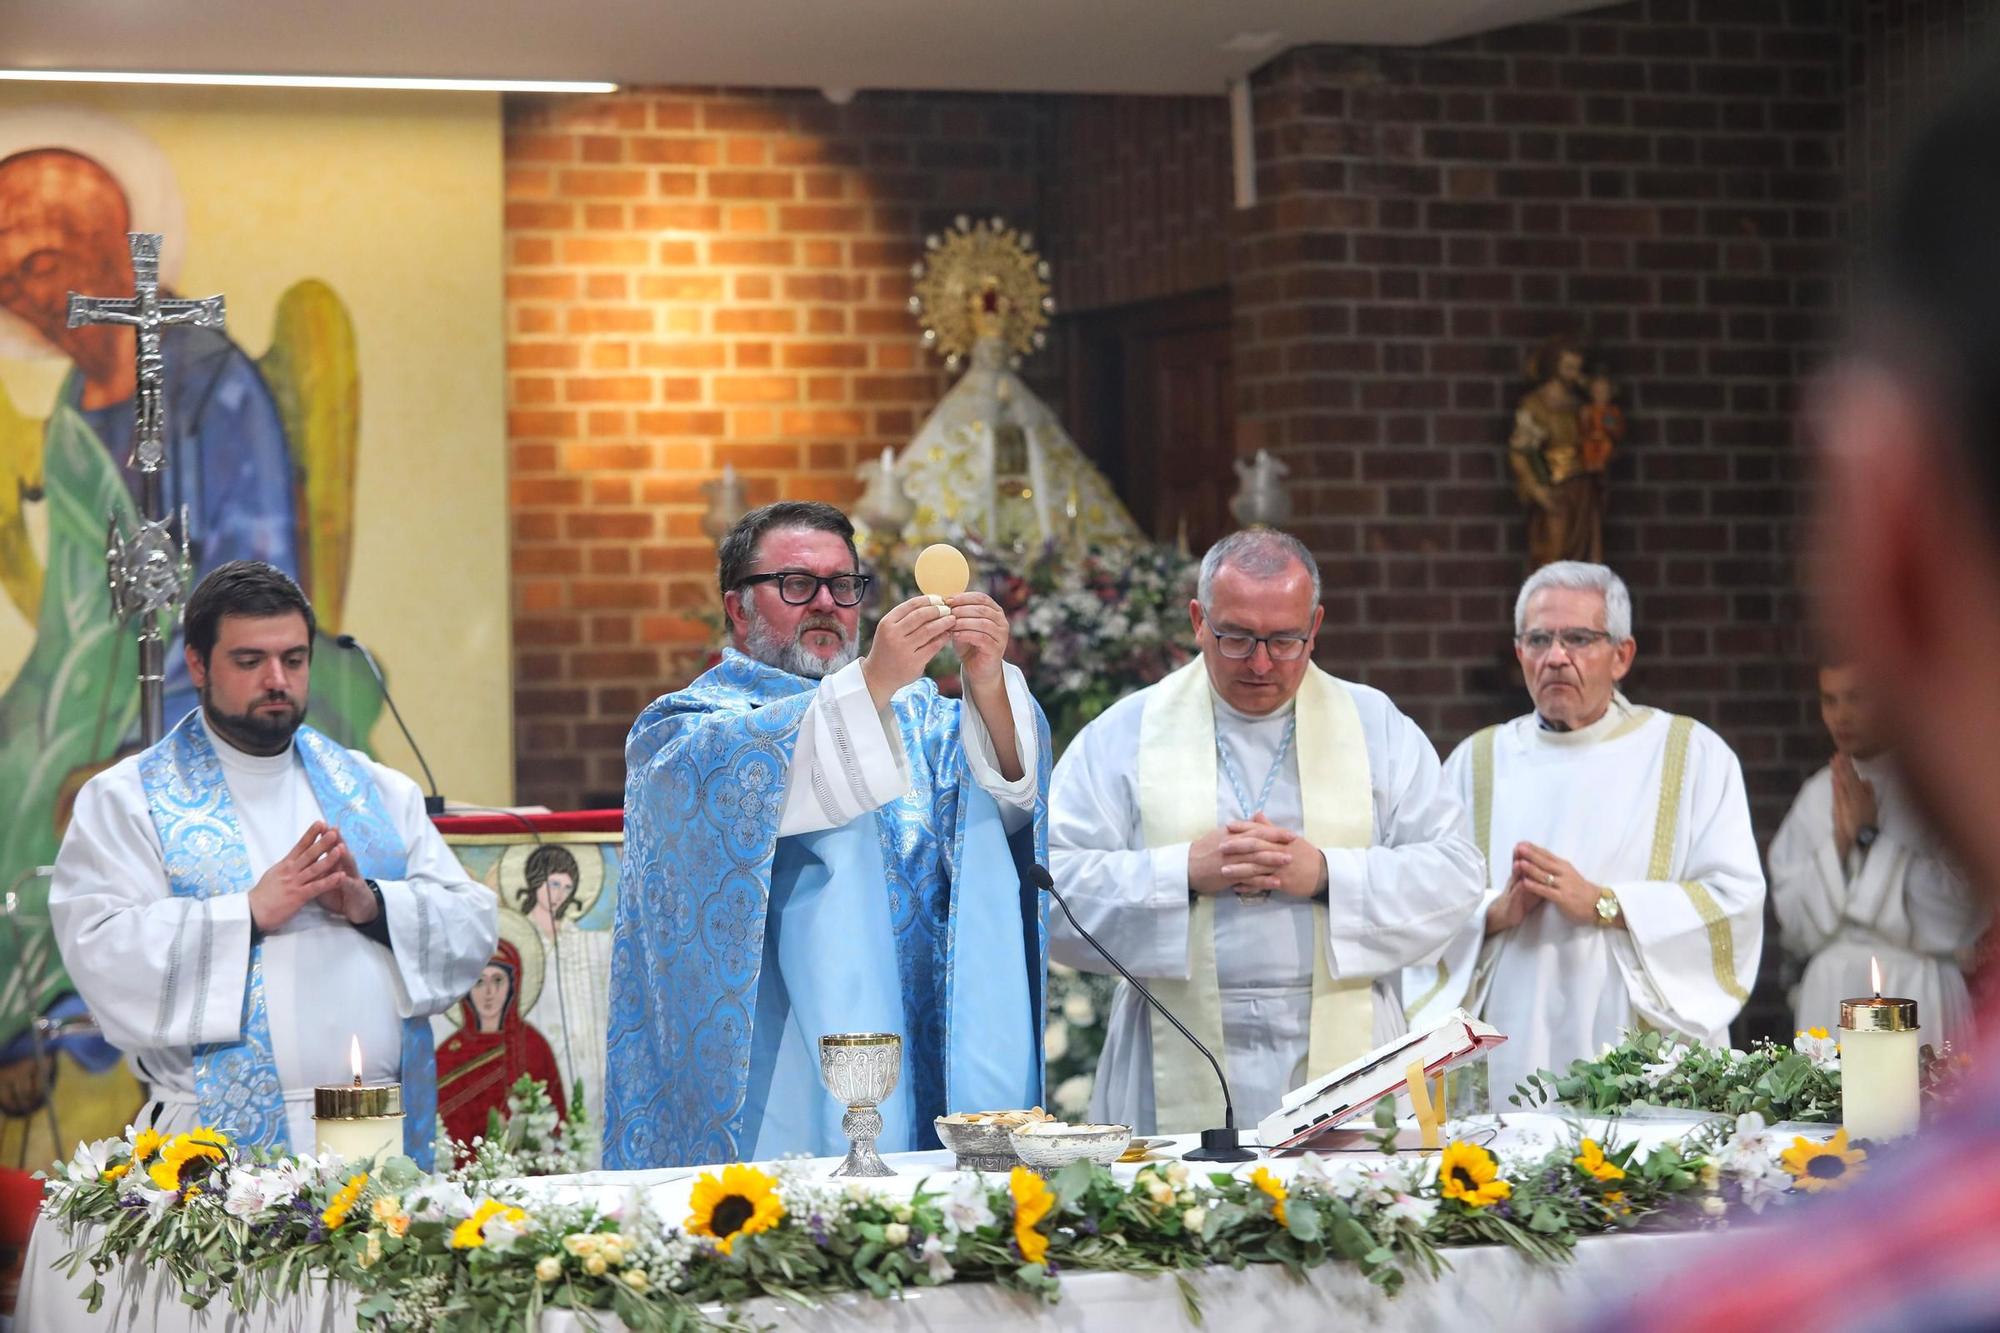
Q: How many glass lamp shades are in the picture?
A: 3